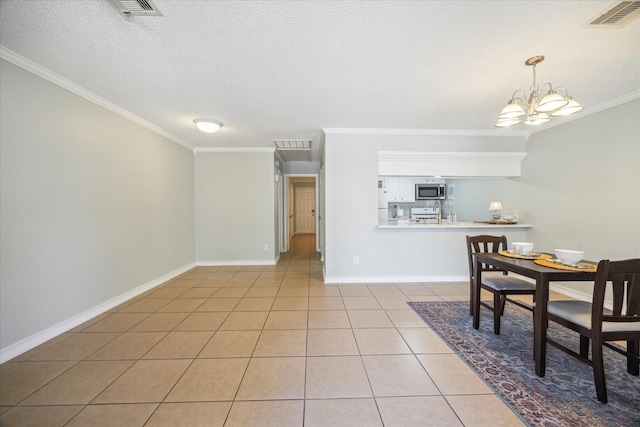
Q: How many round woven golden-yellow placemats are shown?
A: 2